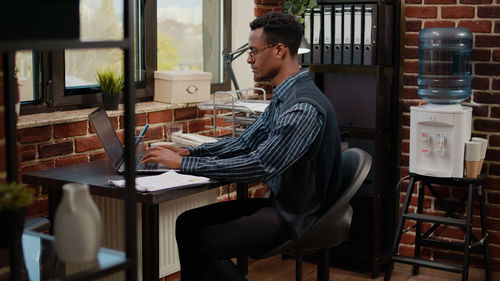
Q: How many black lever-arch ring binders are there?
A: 7